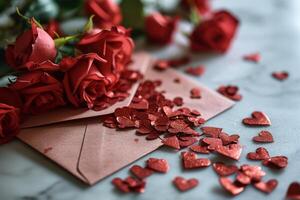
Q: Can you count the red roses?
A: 9